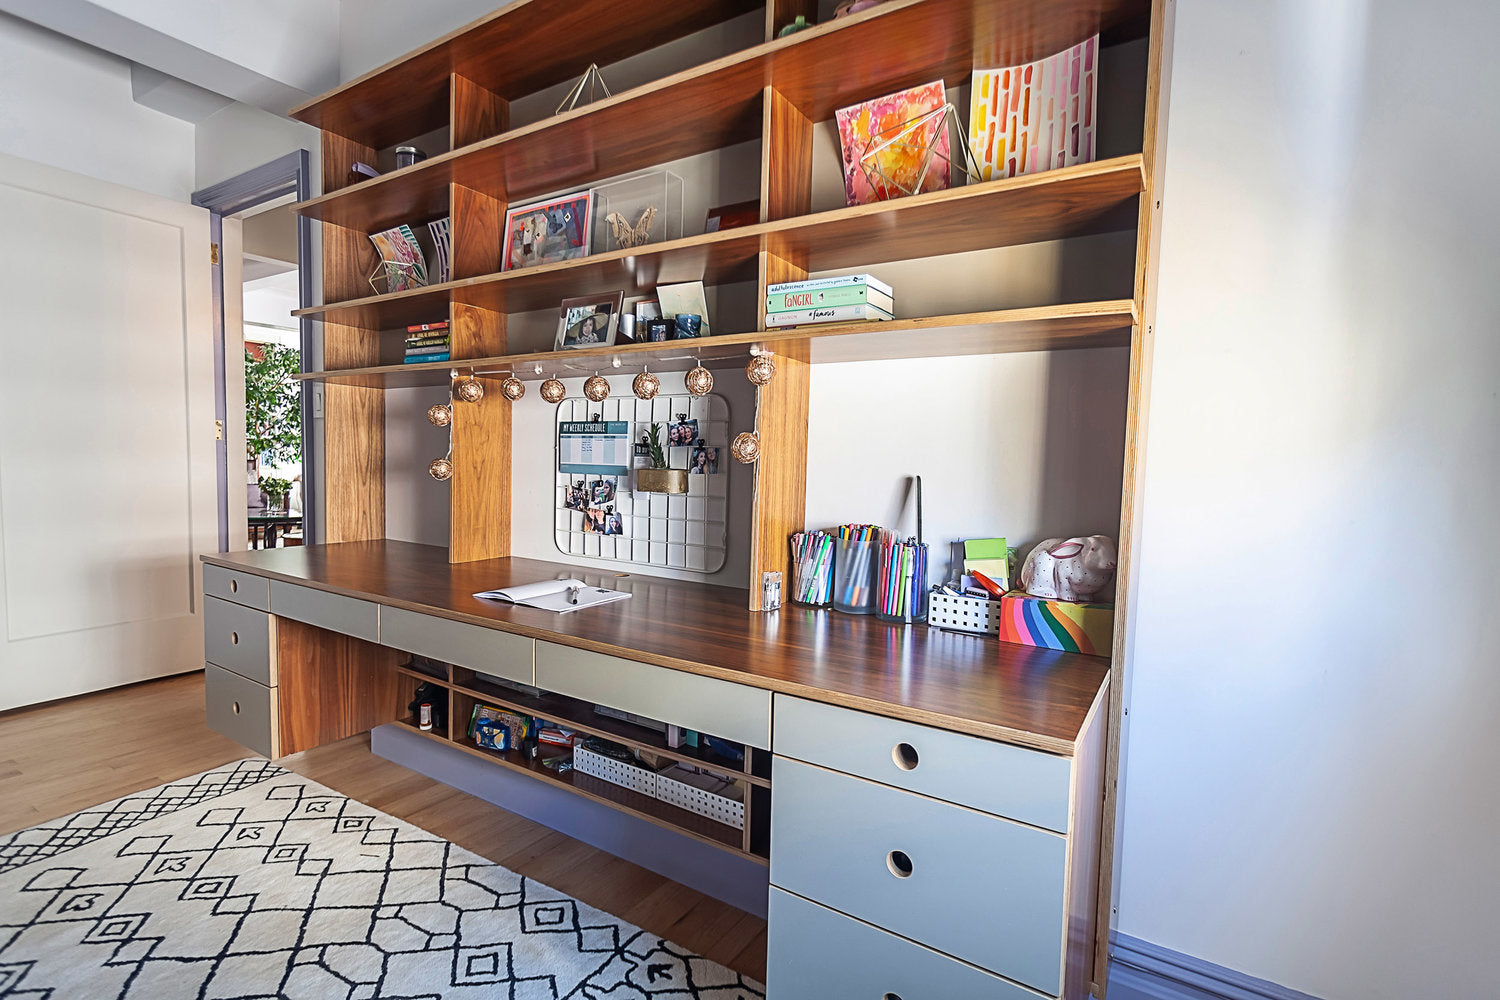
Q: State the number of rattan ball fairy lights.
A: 10